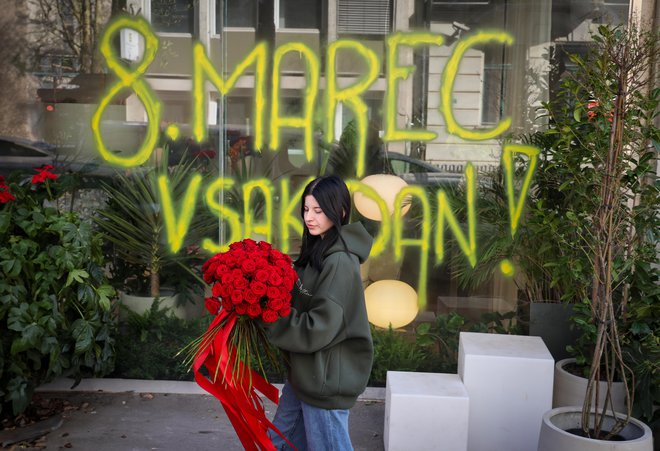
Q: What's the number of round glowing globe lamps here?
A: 2